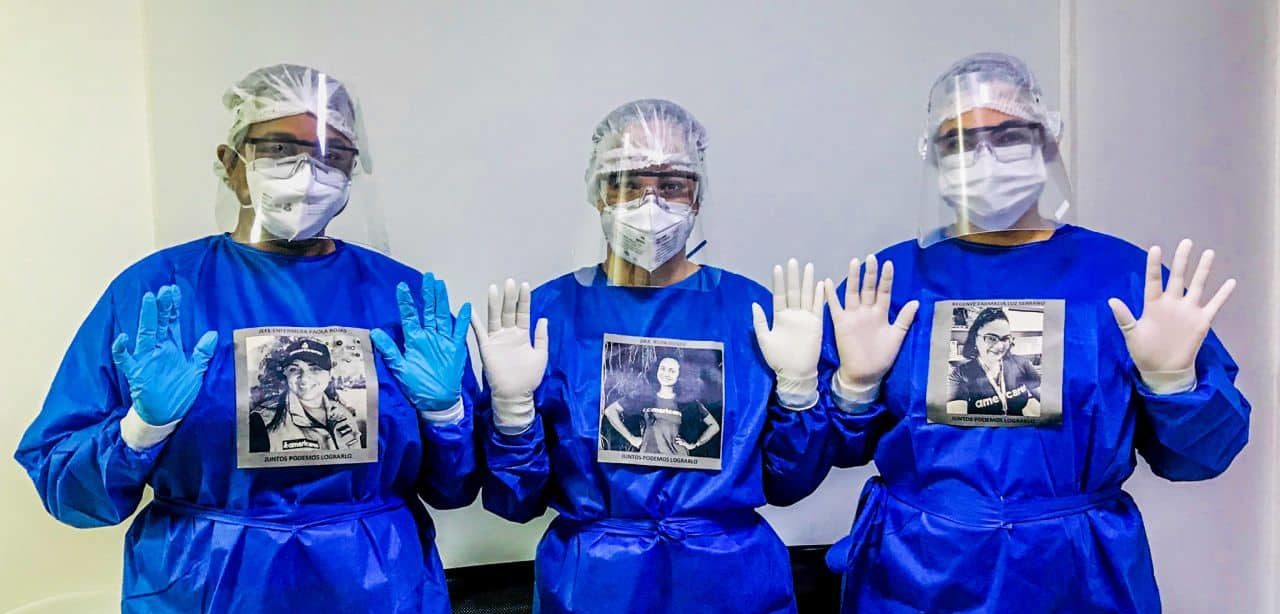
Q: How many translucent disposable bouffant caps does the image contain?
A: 3